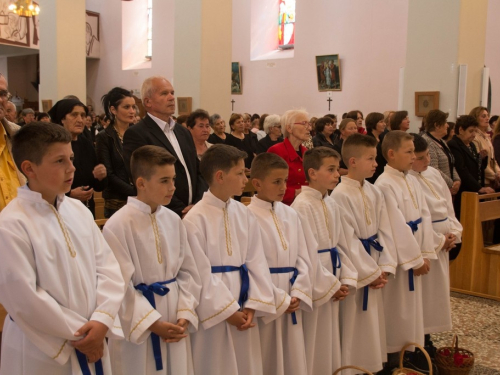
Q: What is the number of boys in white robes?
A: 8